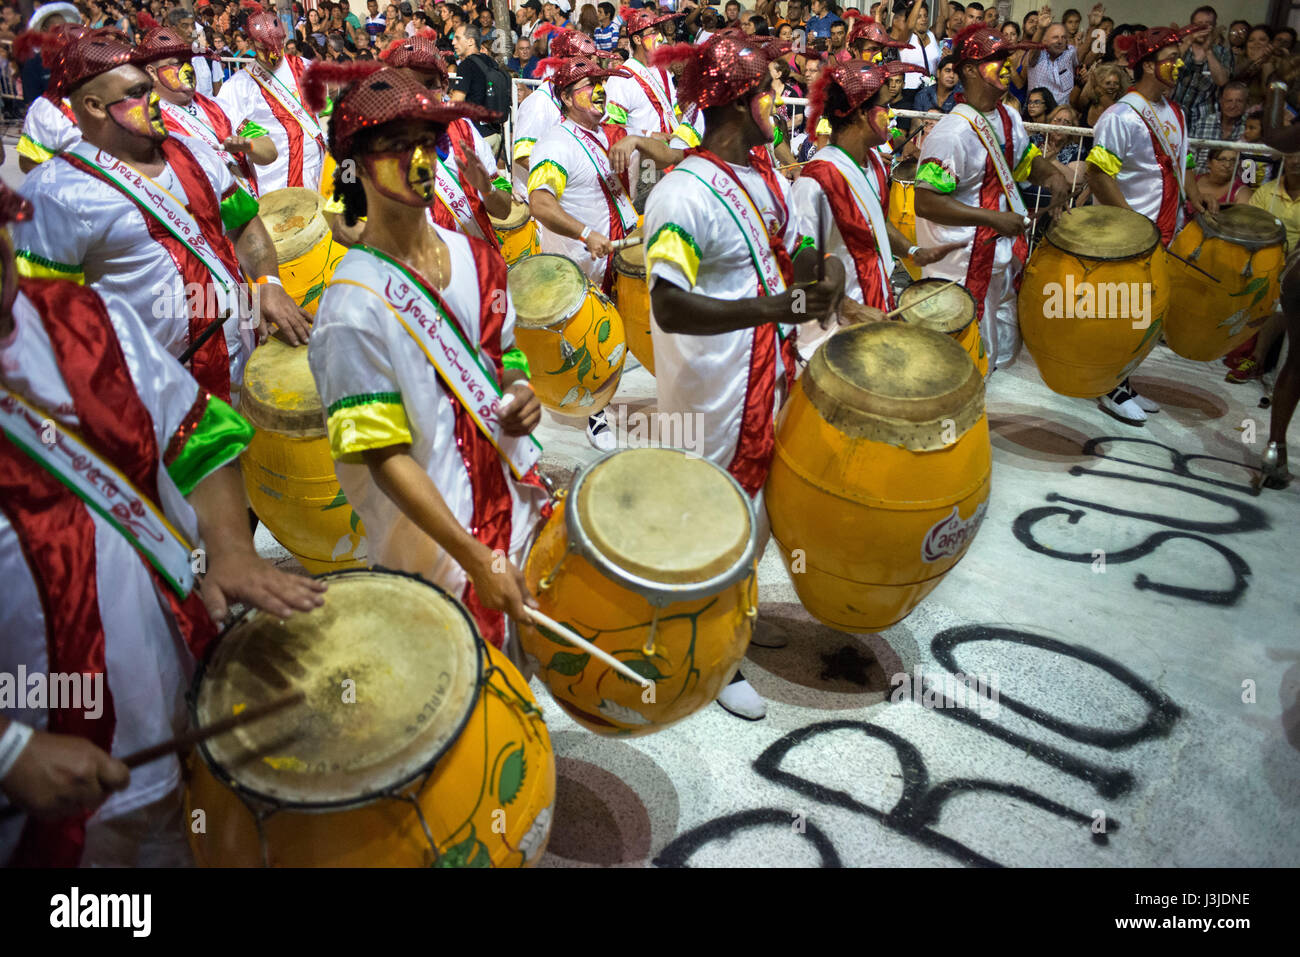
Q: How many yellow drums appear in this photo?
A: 12